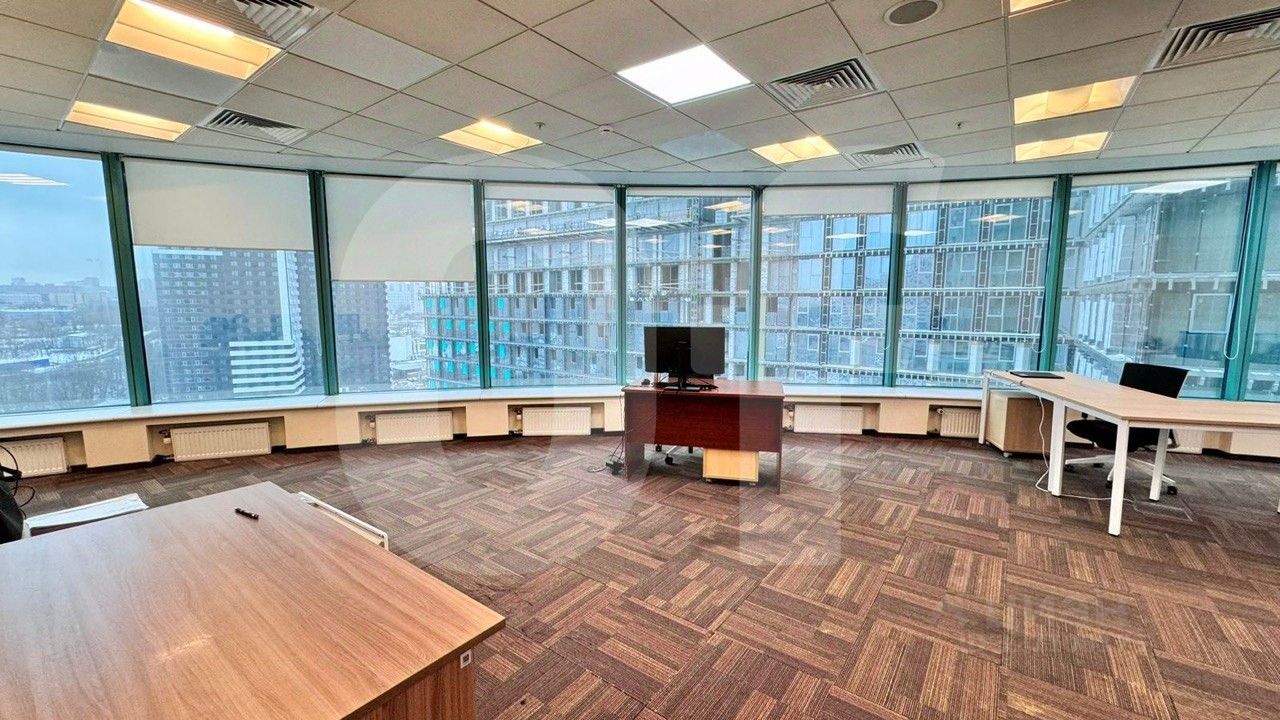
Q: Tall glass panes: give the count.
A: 9